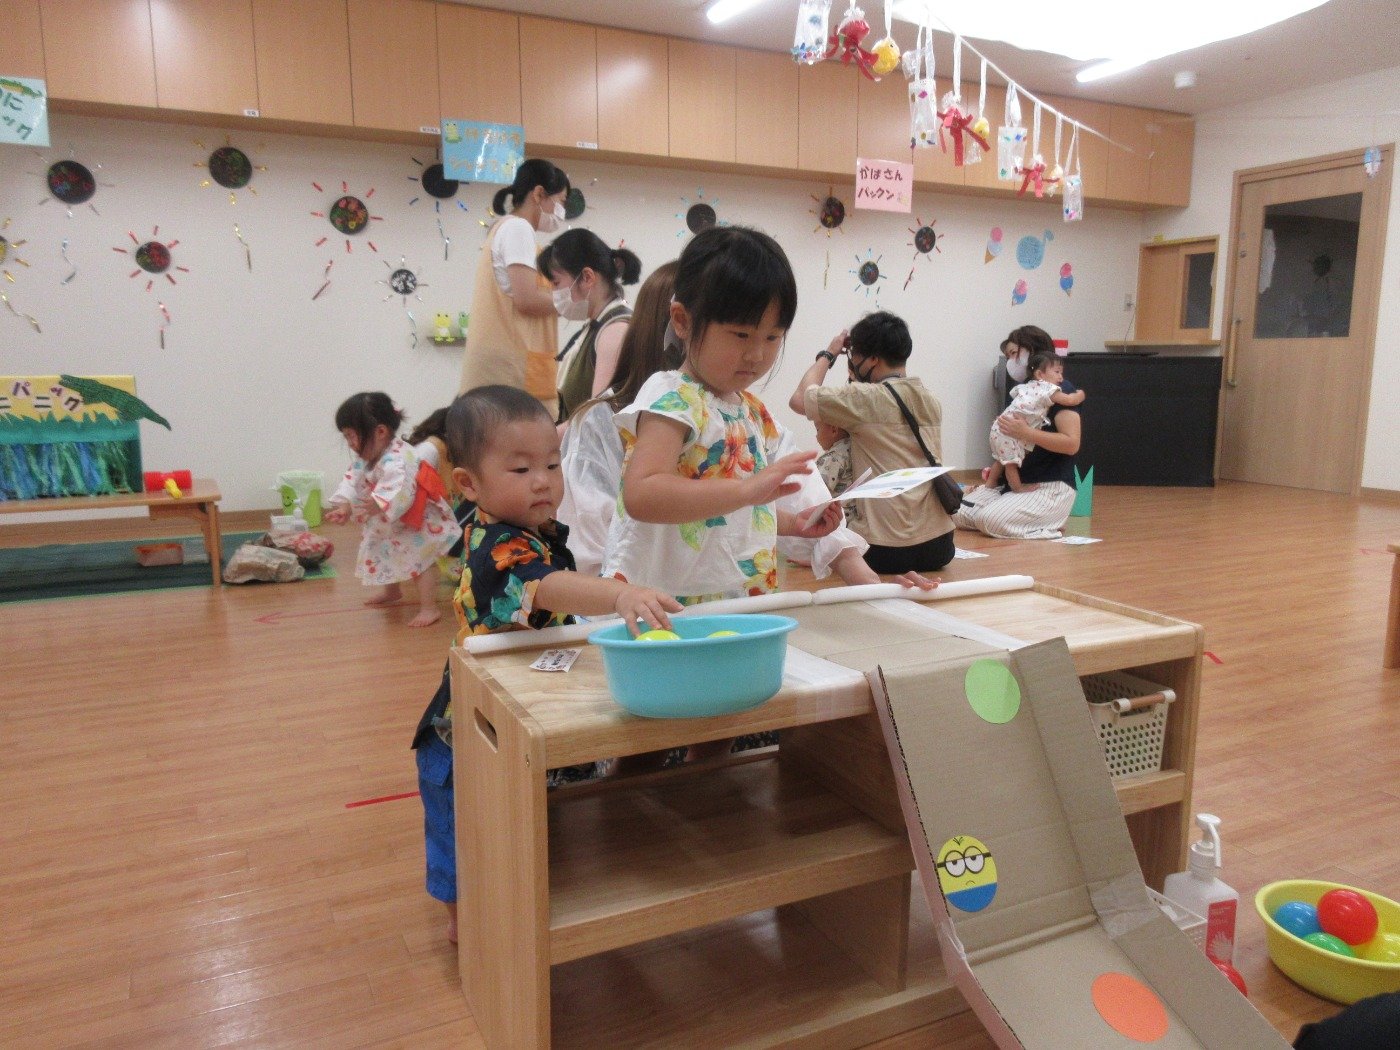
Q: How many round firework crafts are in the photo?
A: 12